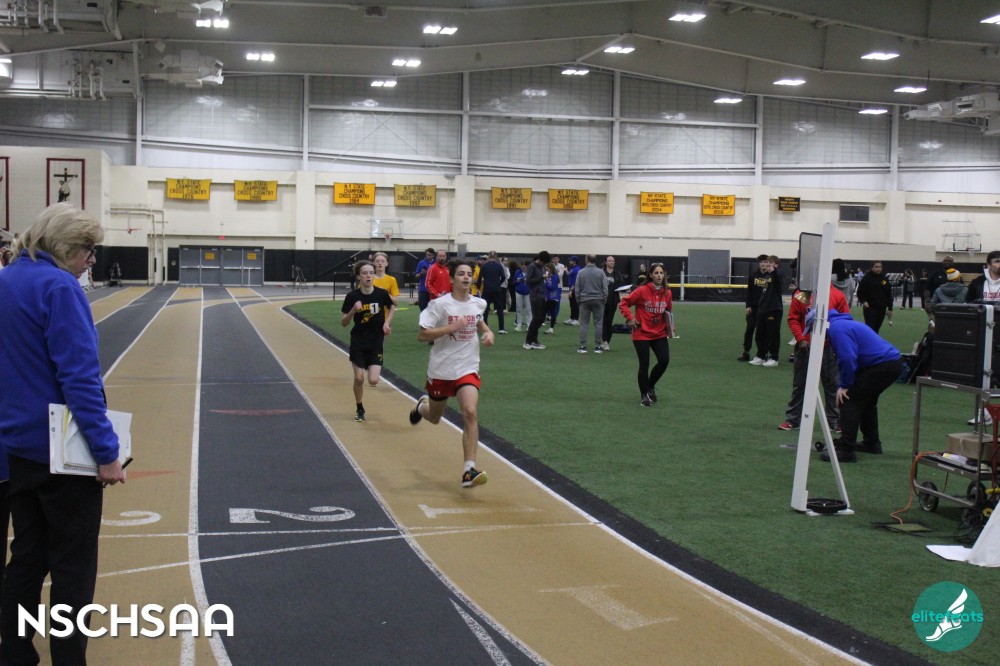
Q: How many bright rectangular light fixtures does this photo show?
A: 14